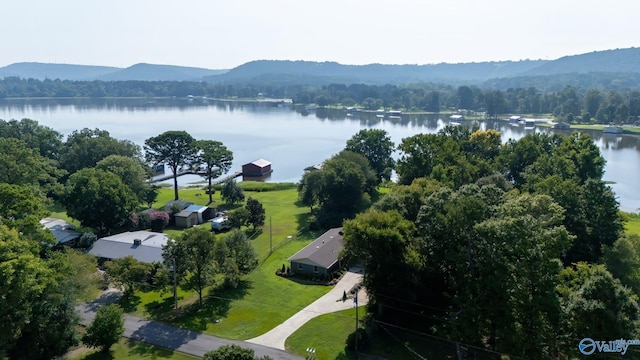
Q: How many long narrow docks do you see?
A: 2